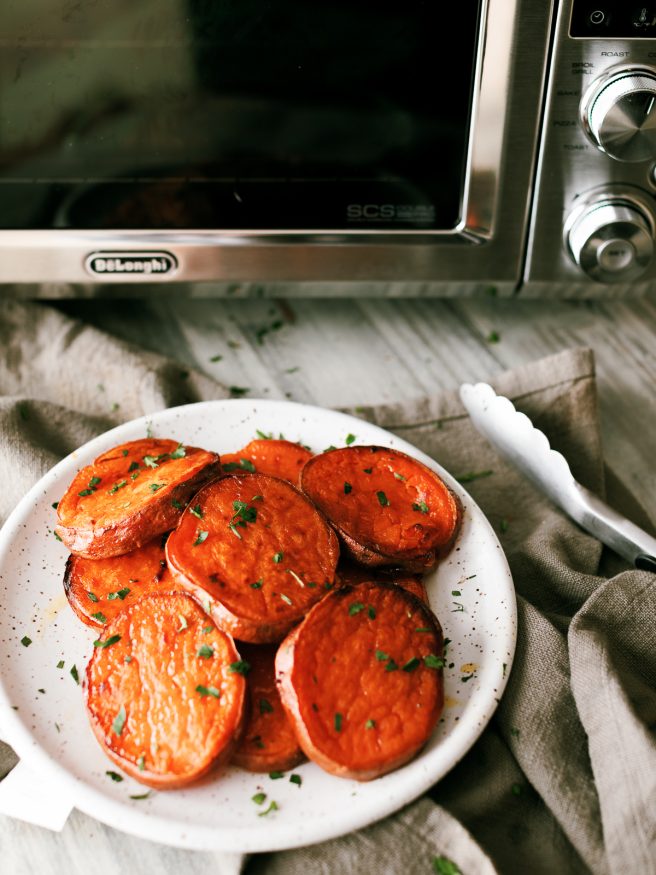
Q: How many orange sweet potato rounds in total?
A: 9